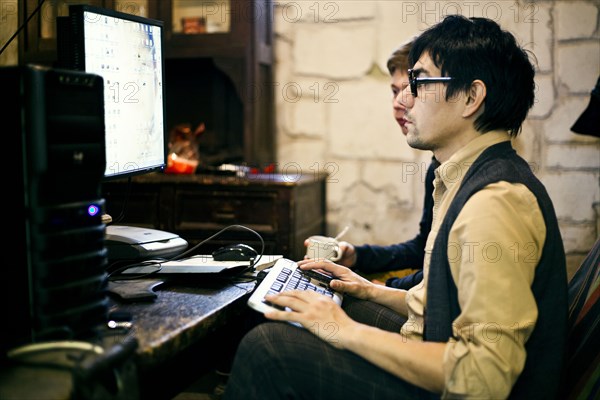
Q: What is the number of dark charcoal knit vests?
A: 1